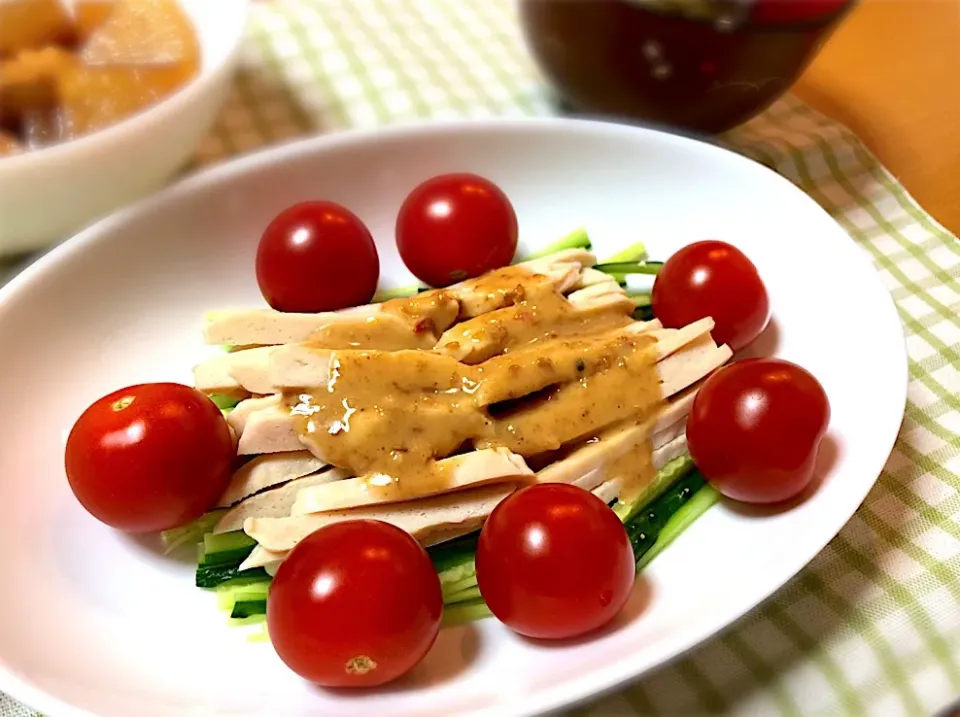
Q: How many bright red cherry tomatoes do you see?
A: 7